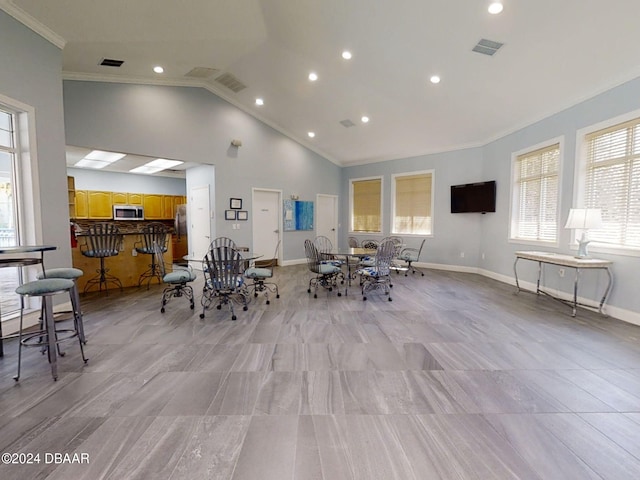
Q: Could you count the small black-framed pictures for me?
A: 3